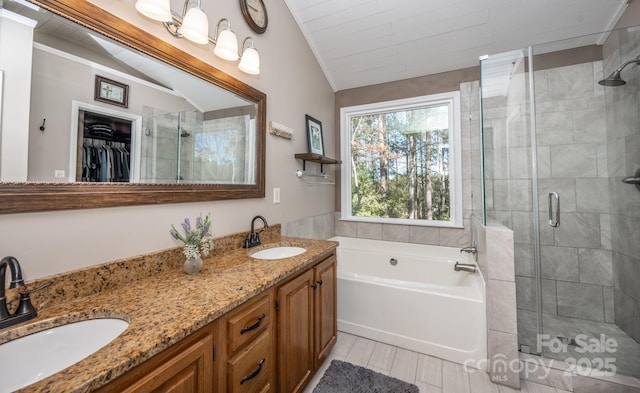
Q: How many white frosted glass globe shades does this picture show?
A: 4